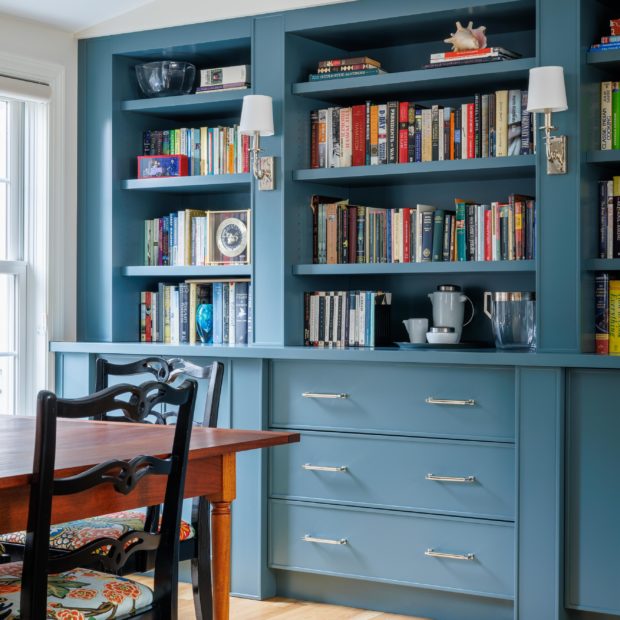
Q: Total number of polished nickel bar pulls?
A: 6